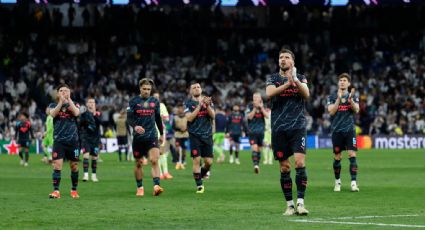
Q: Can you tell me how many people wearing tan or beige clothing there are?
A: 2